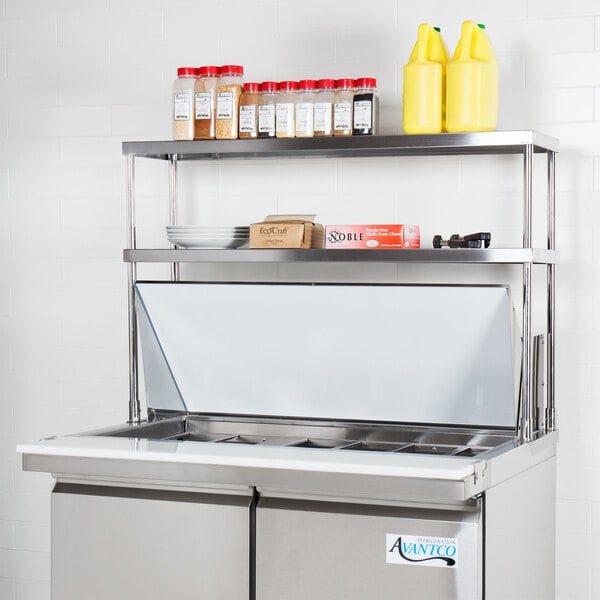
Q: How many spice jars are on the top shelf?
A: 10